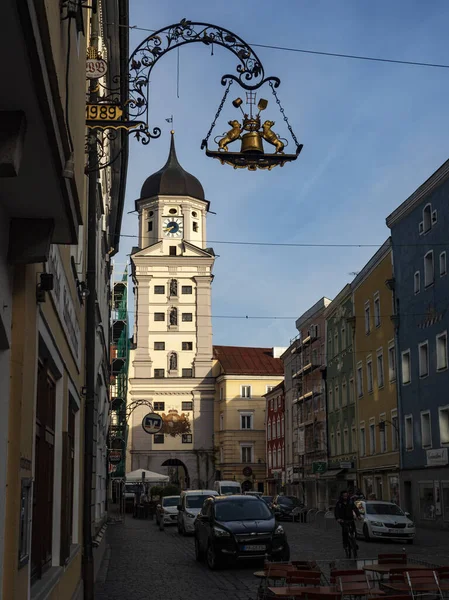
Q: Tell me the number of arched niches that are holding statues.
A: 3